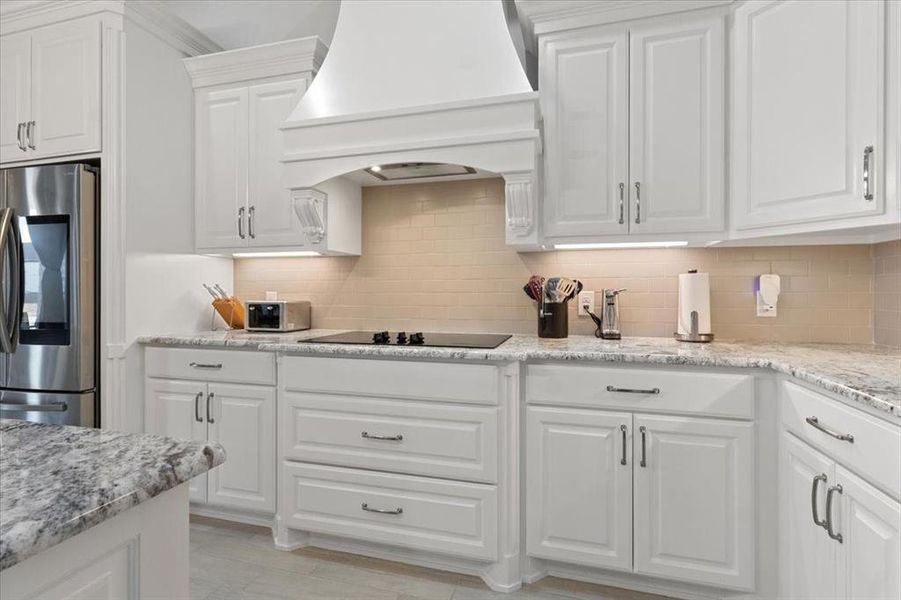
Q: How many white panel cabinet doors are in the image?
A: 13